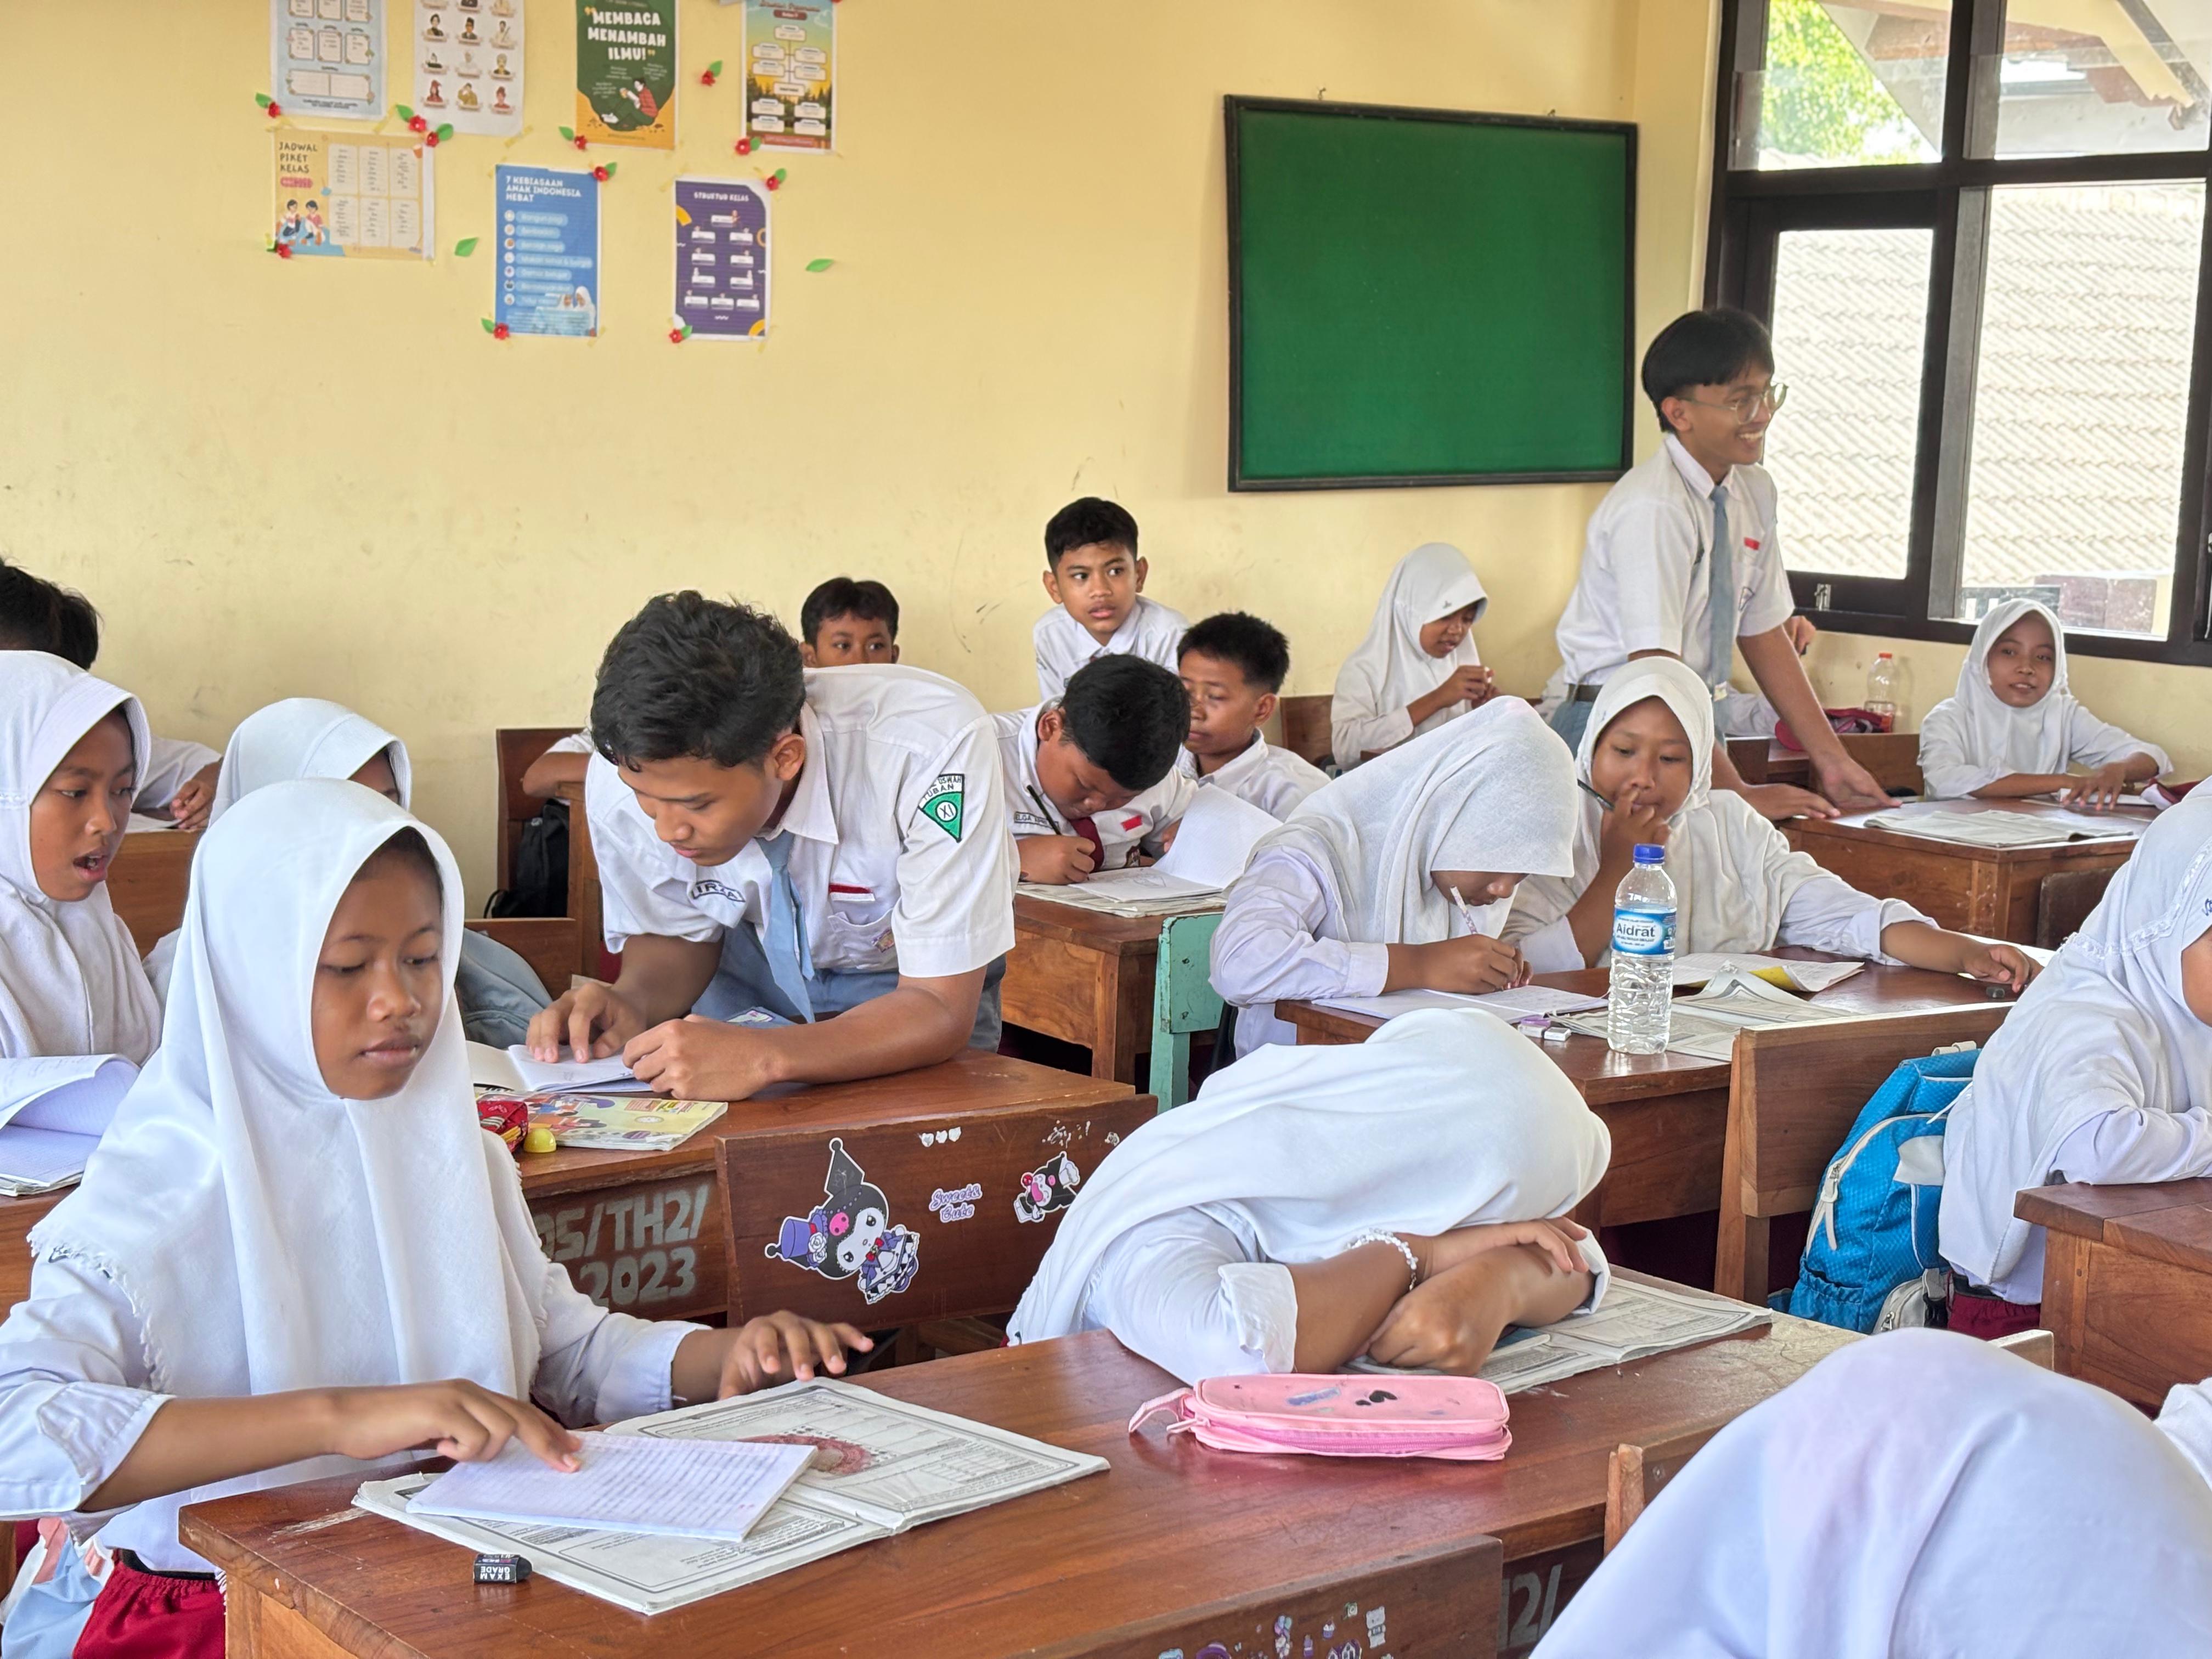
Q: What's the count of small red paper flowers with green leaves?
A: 11